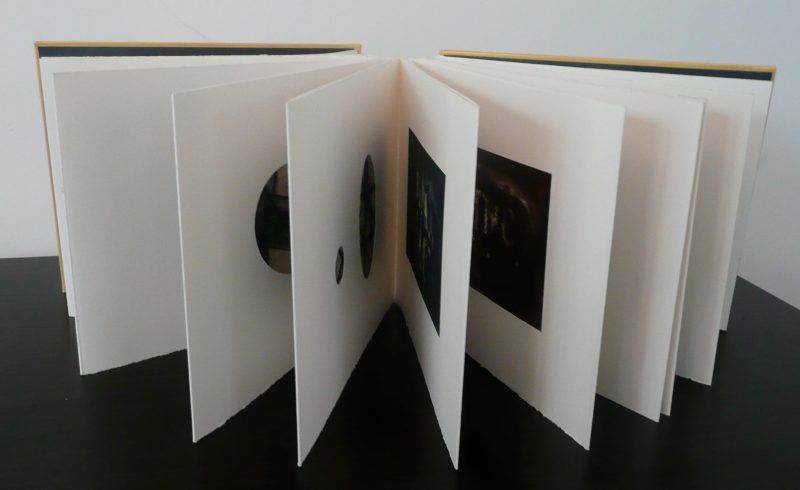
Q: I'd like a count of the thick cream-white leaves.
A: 10